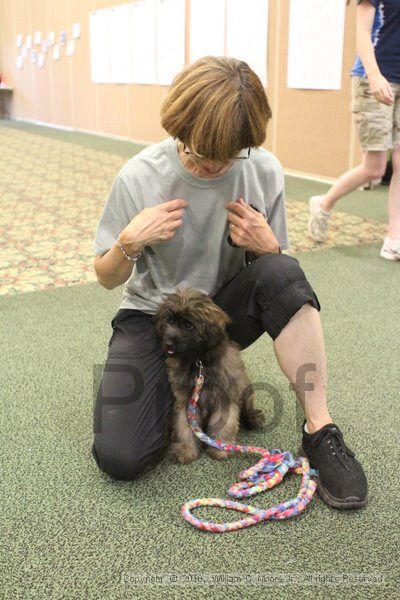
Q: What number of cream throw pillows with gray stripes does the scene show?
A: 0